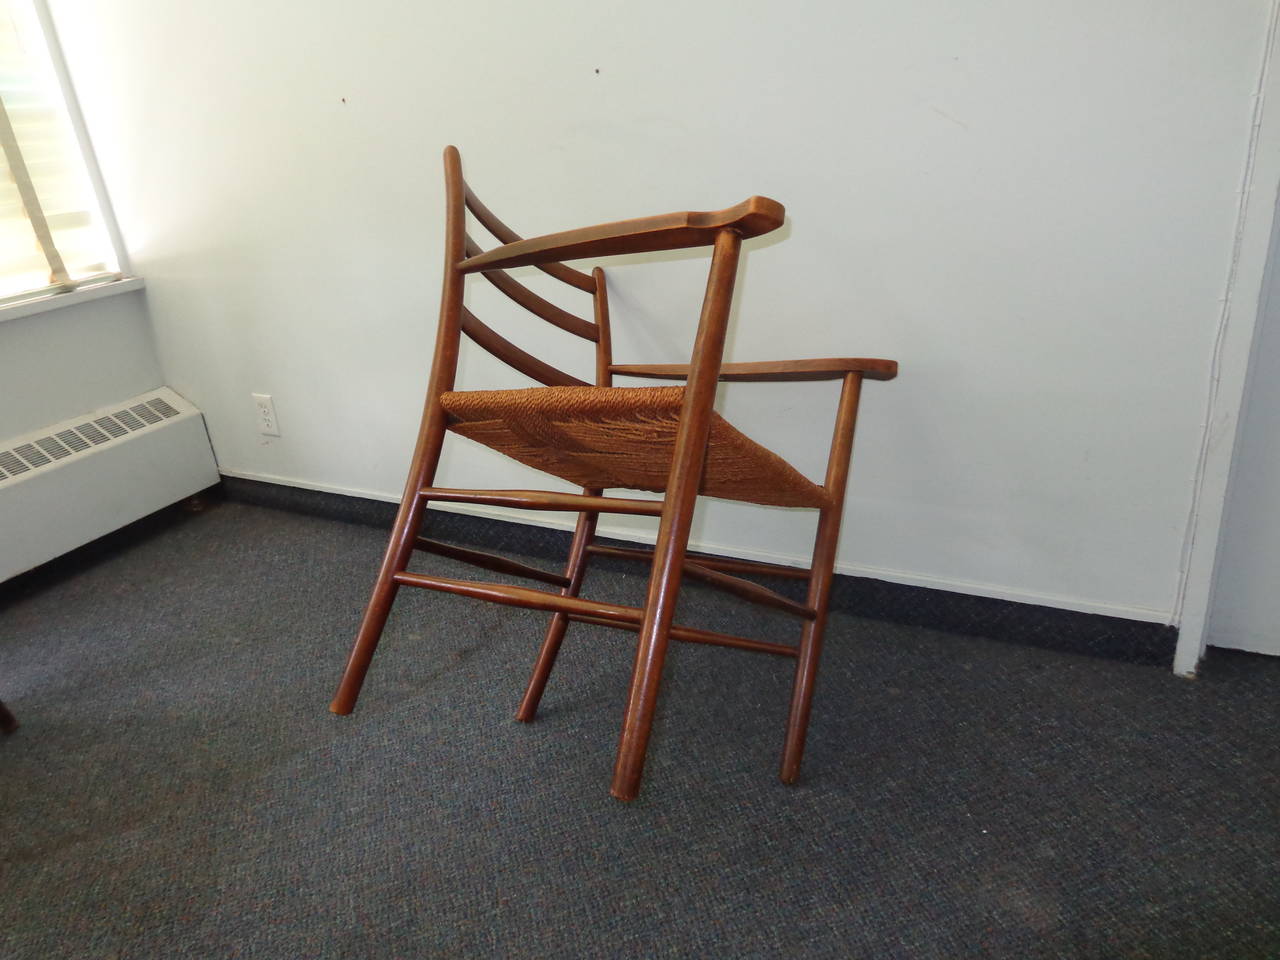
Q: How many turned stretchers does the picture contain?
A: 6